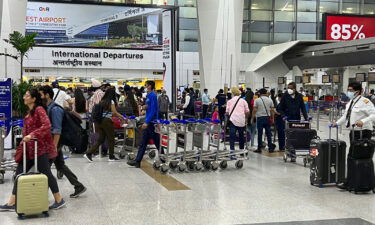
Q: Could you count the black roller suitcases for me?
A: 2